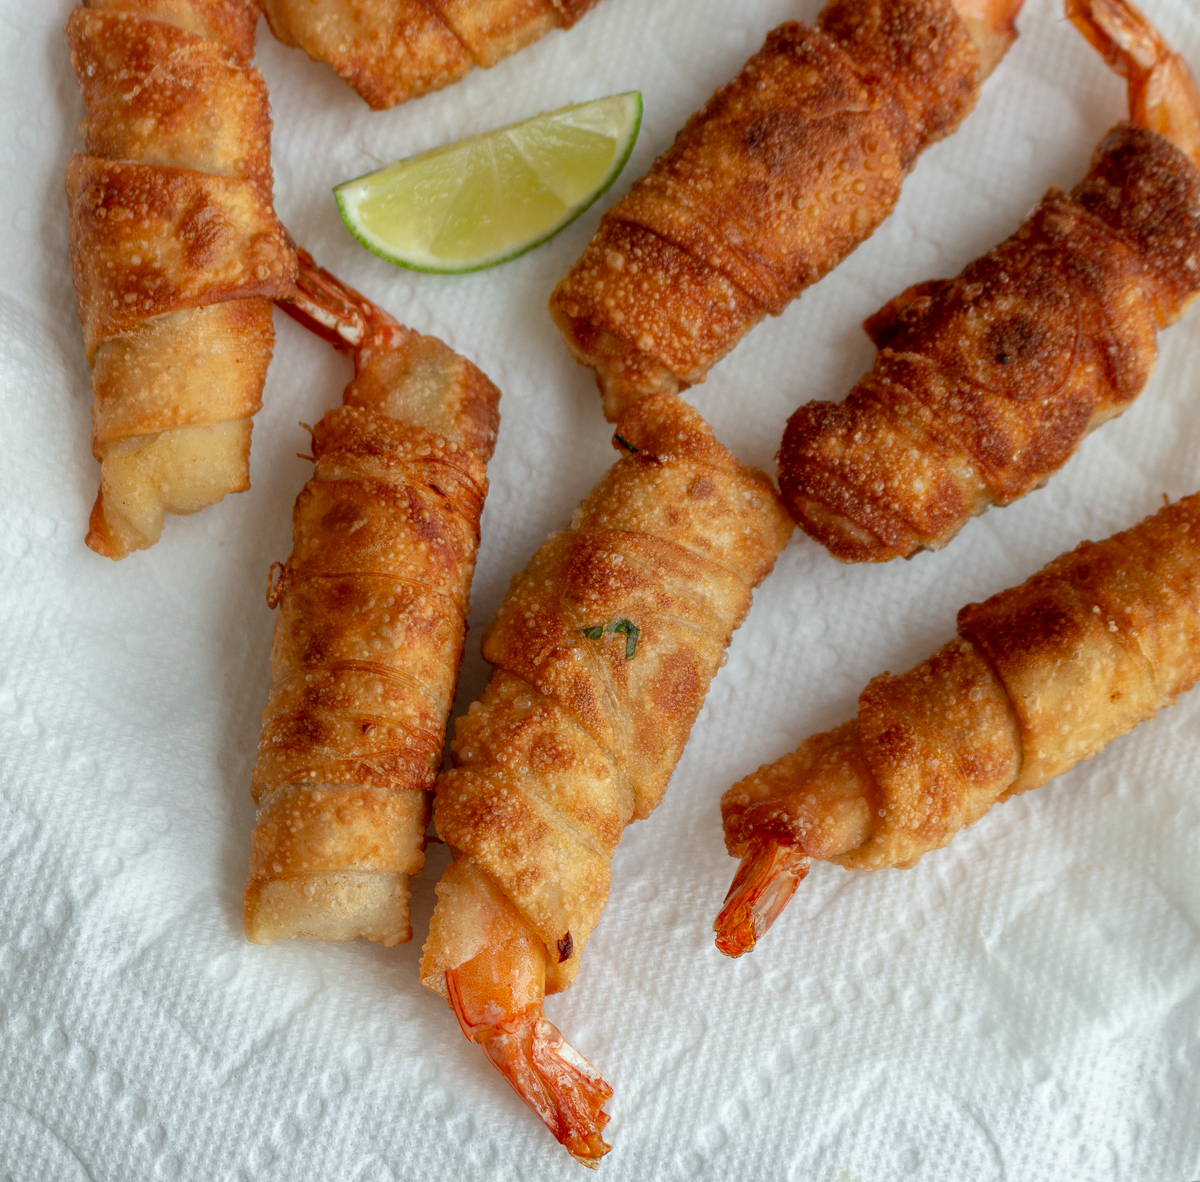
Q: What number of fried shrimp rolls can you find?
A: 7